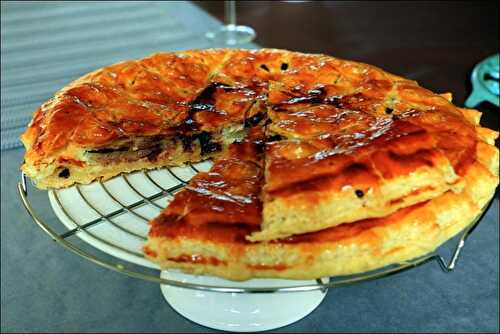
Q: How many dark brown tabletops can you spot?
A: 1